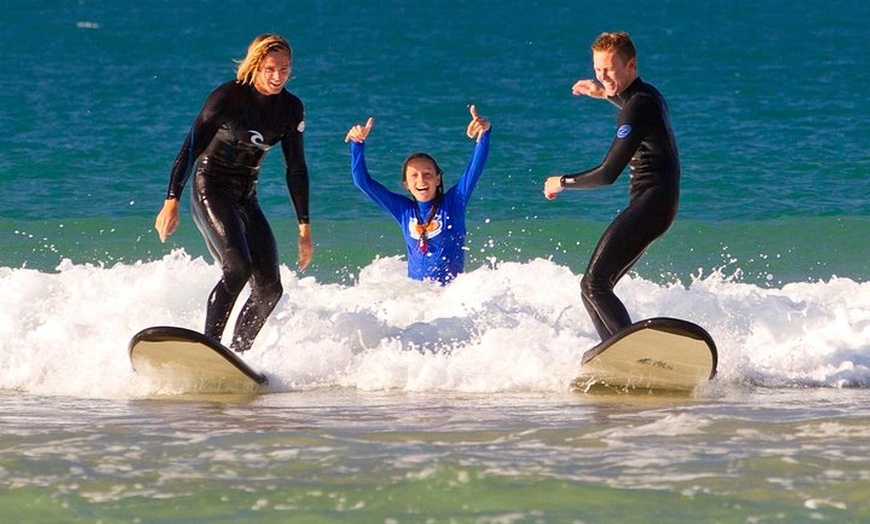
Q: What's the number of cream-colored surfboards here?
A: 2